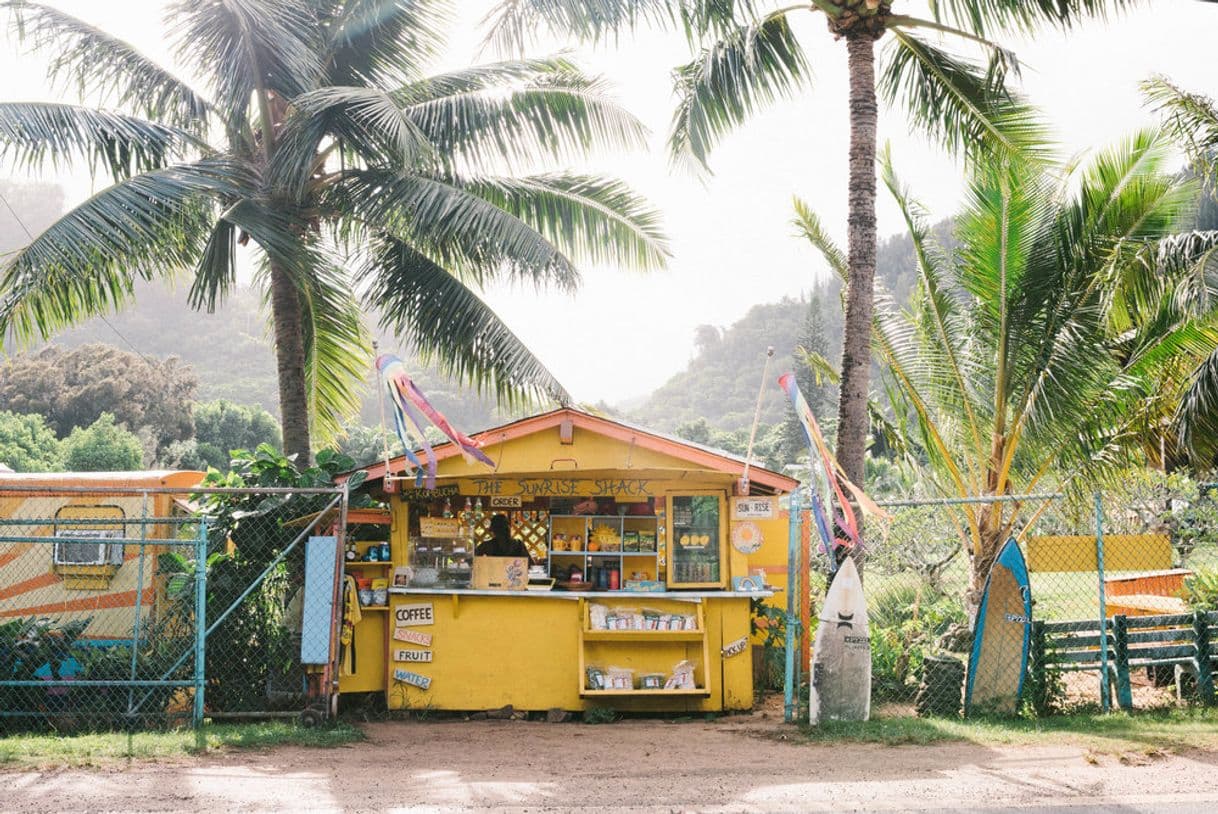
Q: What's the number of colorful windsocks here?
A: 2